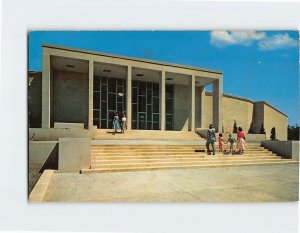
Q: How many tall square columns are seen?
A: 6